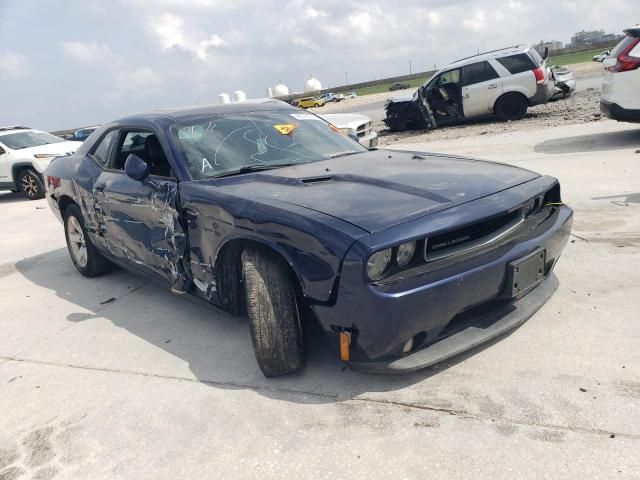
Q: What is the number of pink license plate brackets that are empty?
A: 0